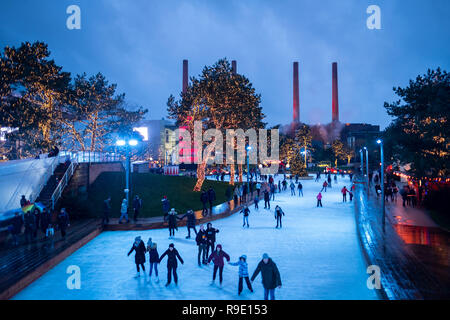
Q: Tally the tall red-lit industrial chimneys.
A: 4